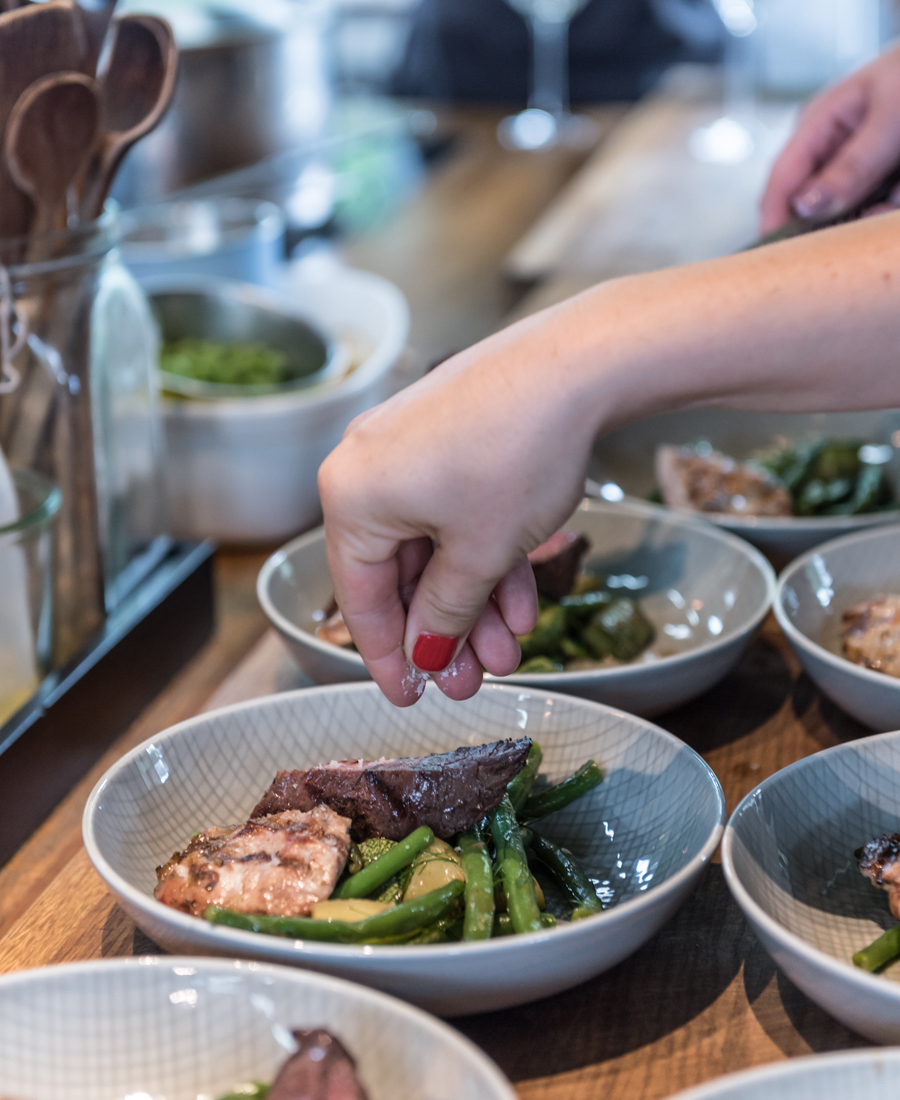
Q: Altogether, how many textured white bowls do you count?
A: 7